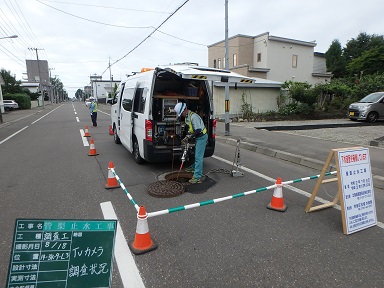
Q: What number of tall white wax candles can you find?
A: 0